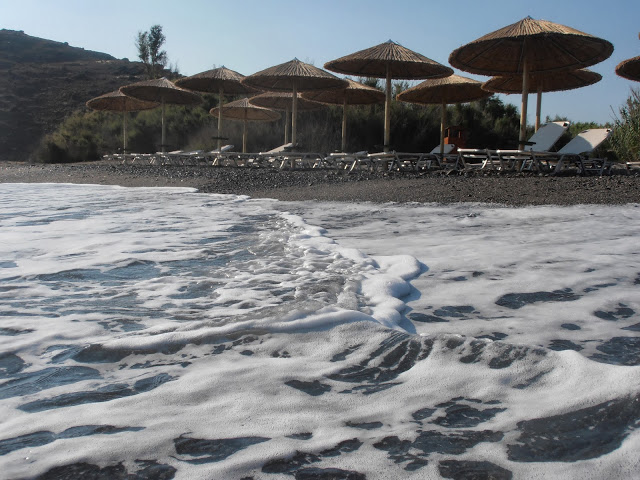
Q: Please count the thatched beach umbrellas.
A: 12